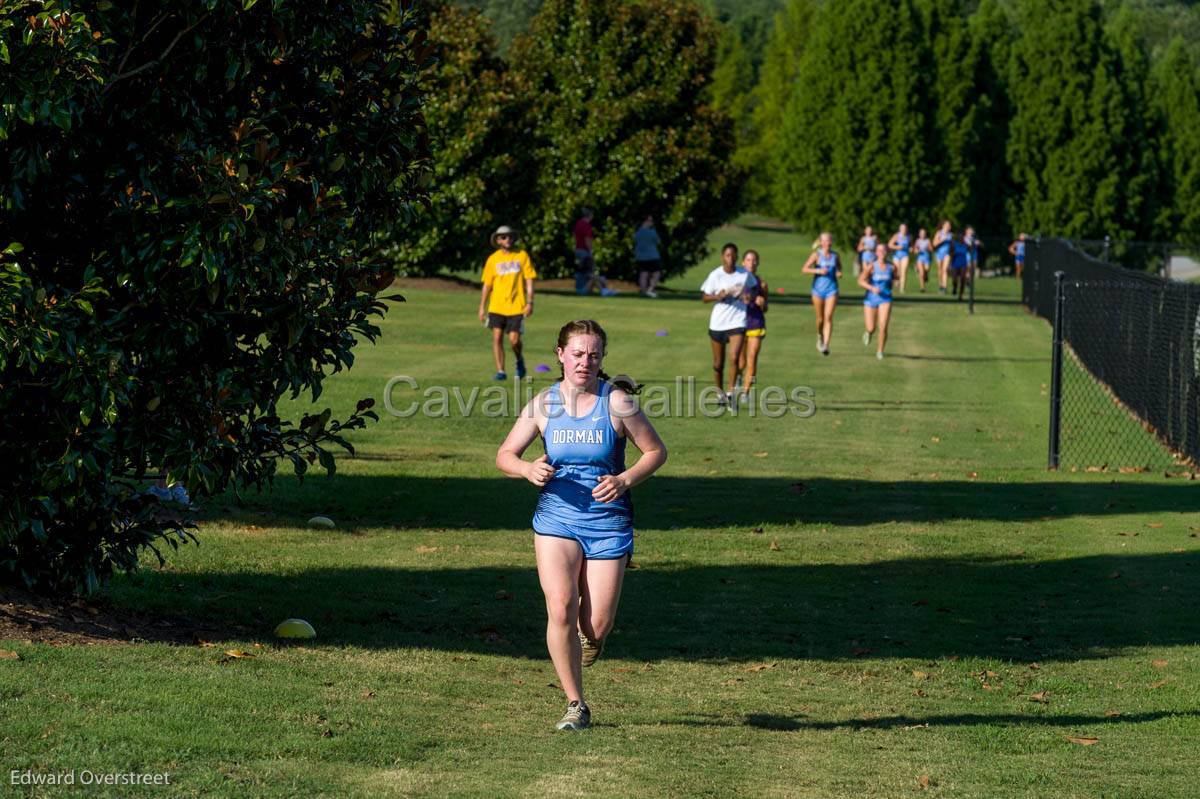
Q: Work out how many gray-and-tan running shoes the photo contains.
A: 2